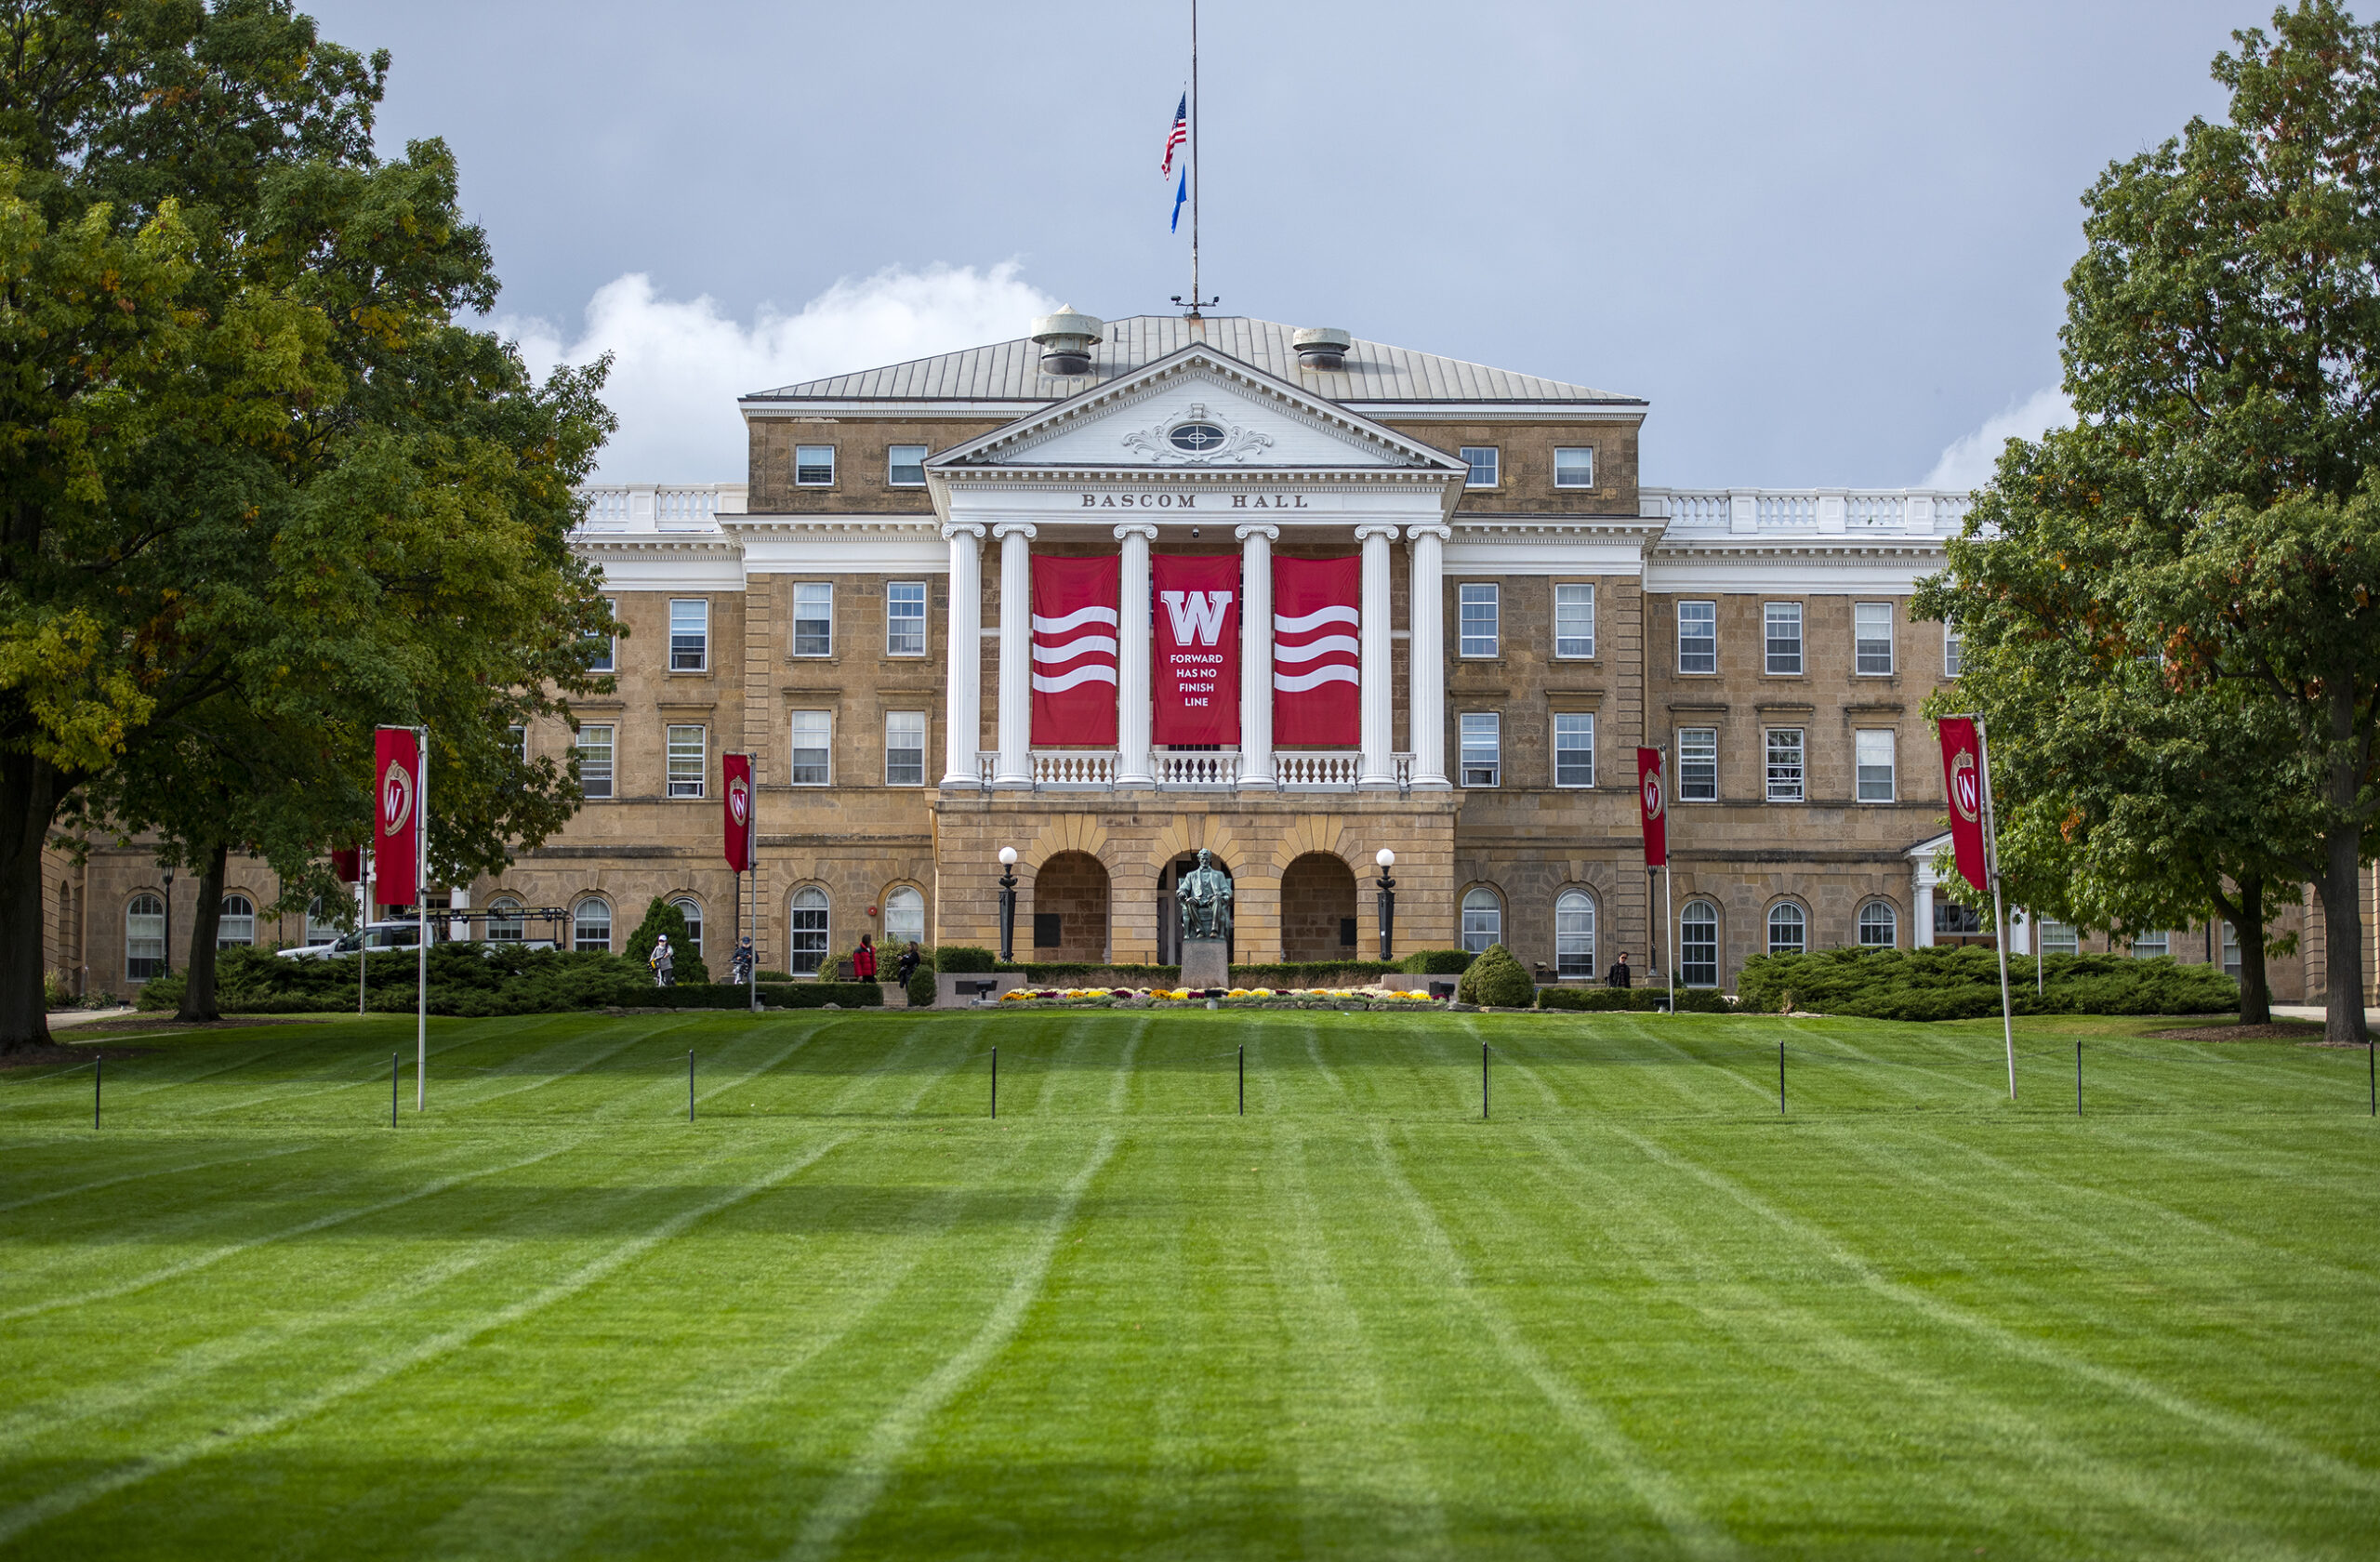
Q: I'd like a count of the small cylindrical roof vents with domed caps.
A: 2